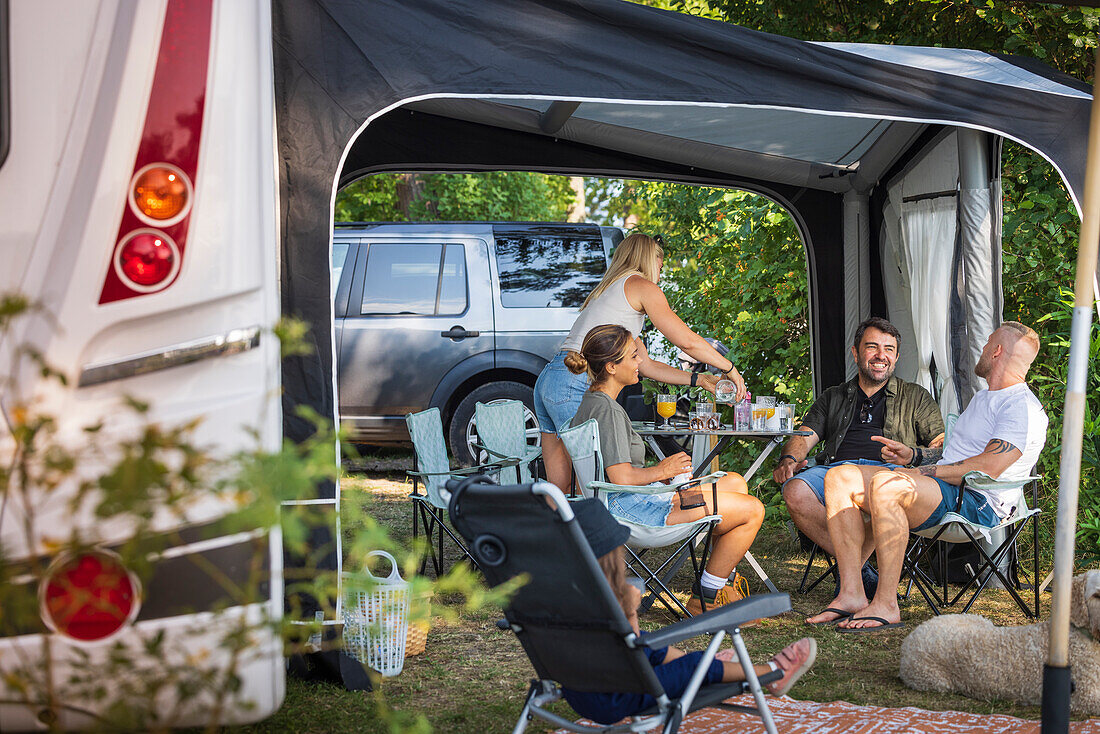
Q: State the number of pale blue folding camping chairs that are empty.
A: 2